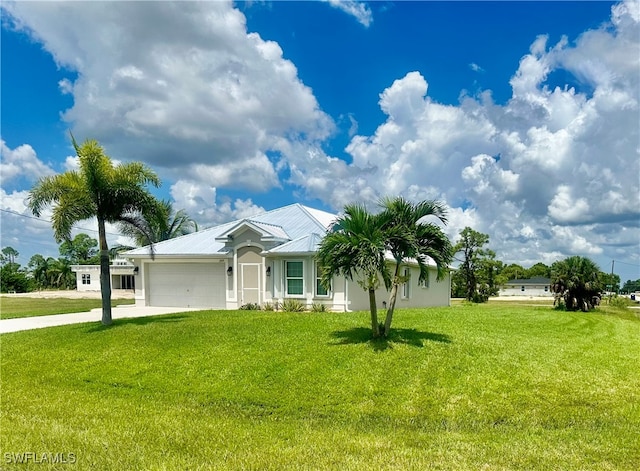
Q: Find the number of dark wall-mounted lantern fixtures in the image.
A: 3